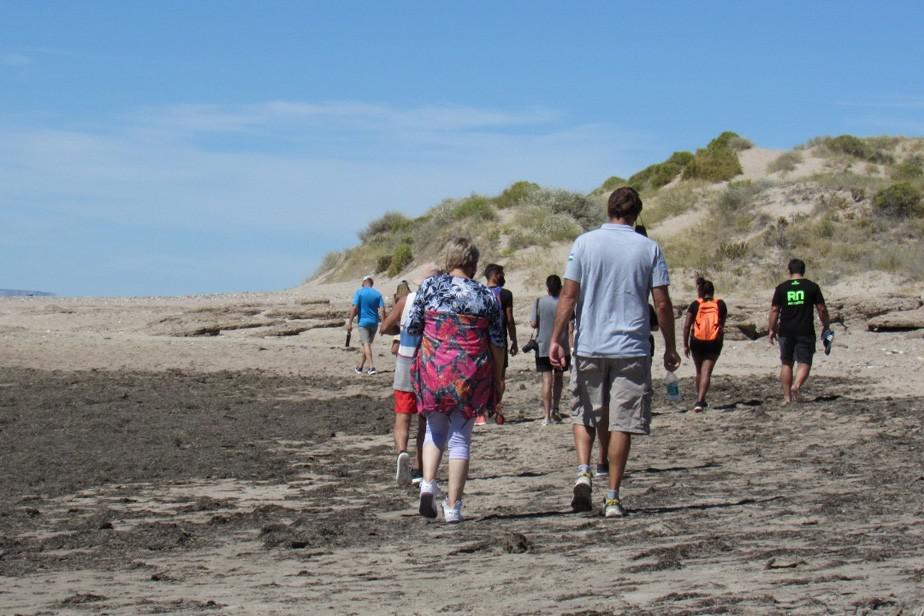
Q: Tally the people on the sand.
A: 10